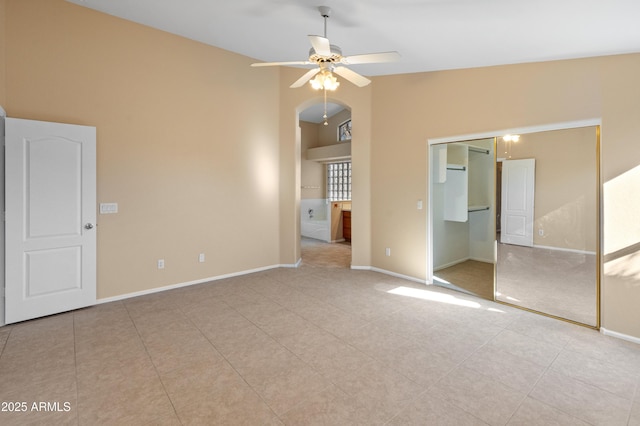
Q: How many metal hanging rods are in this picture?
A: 3